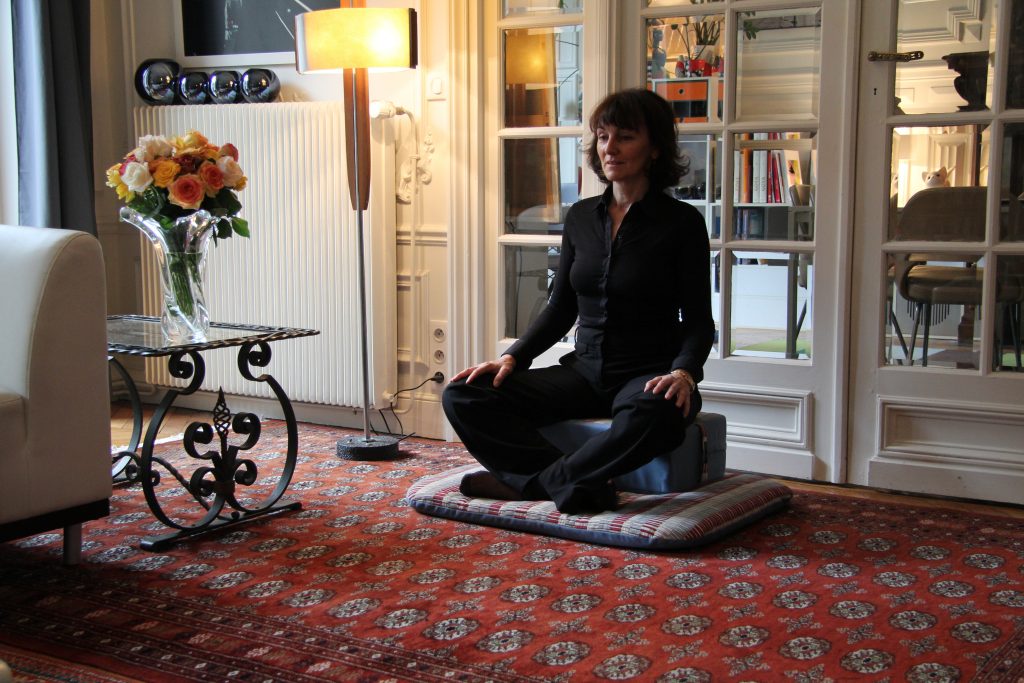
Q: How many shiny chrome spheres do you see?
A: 4